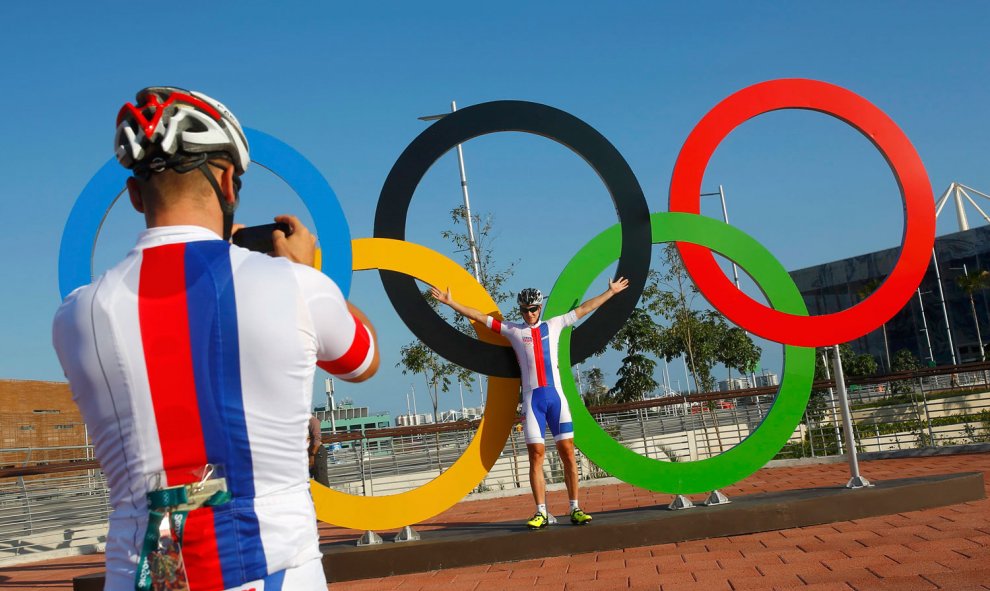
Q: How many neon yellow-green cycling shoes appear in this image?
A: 2